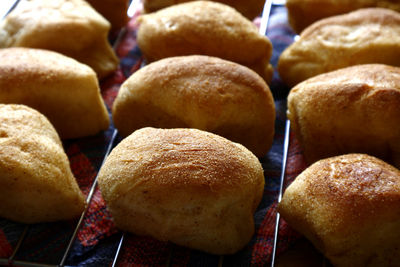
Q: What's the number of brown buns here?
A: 12